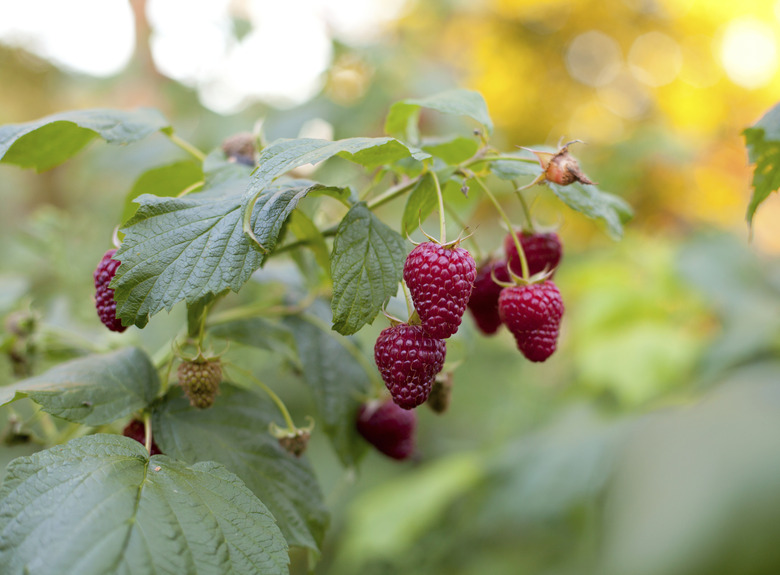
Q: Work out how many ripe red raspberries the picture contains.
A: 8